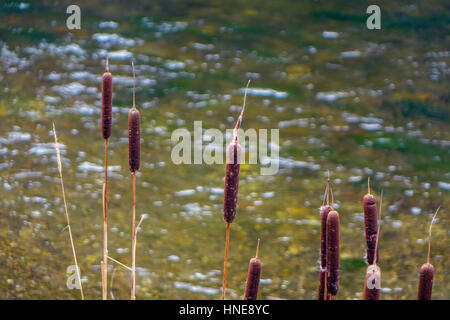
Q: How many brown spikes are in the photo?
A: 9